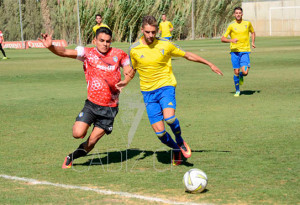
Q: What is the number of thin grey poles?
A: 3